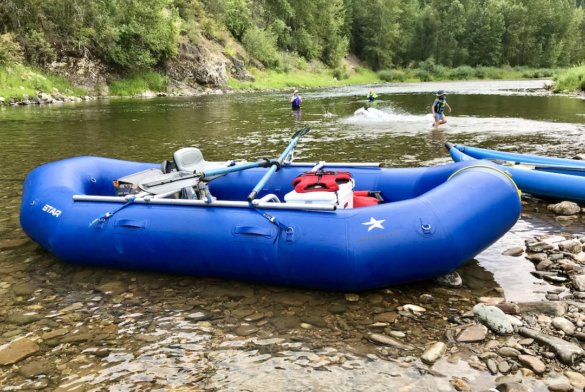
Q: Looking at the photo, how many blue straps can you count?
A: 2